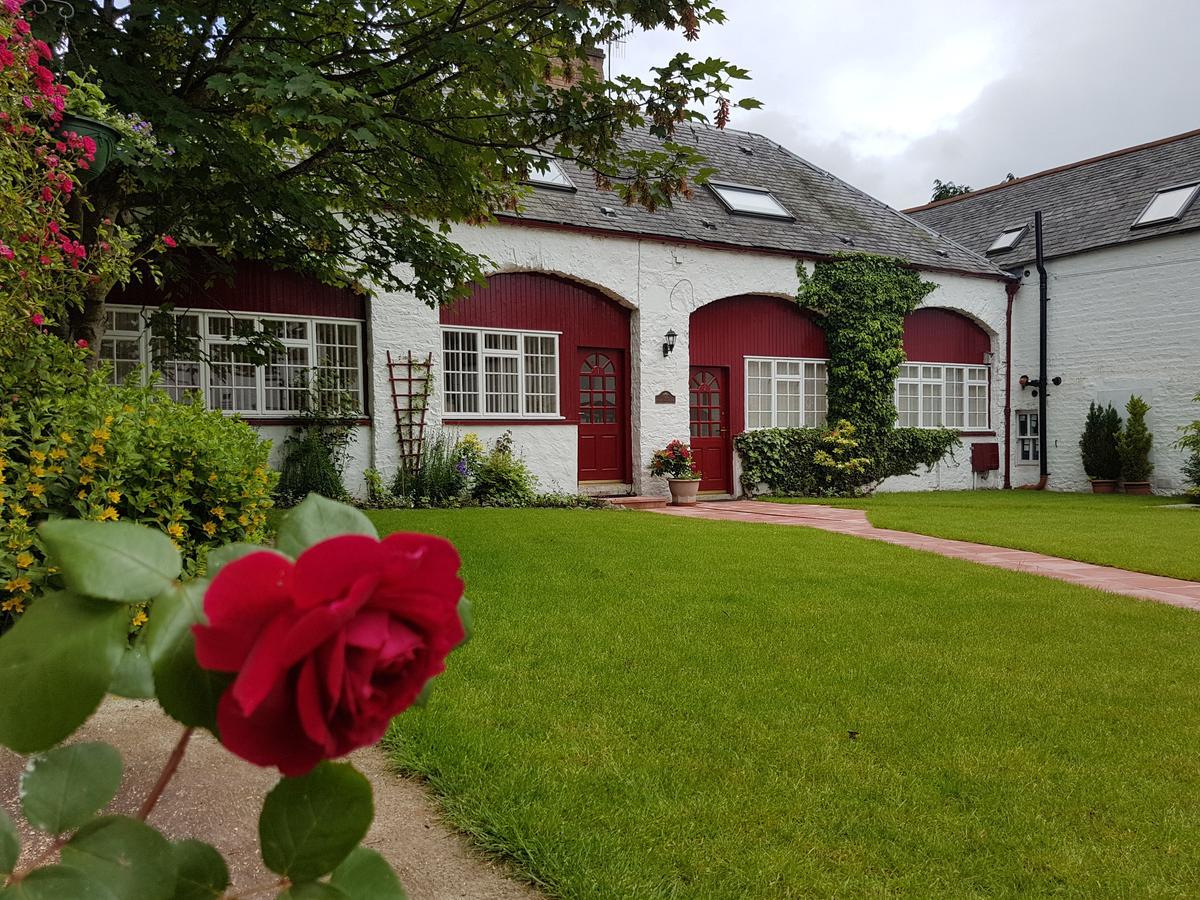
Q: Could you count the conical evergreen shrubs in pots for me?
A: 2